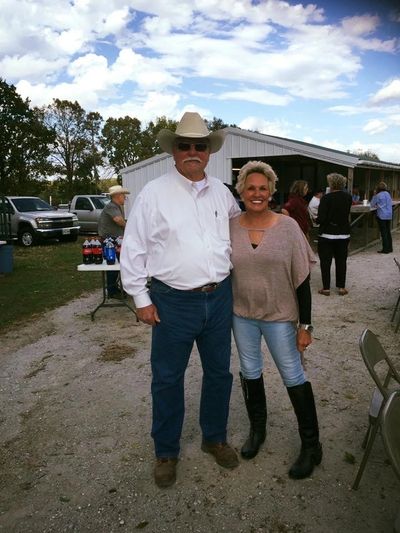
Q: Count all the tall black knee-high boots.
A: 2